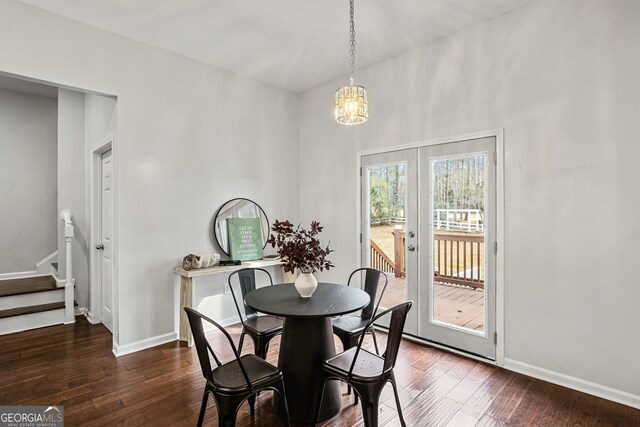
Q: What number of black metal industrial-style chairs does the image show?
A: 4